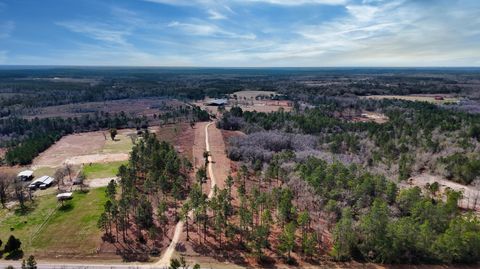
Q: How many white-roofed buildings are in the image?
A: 3